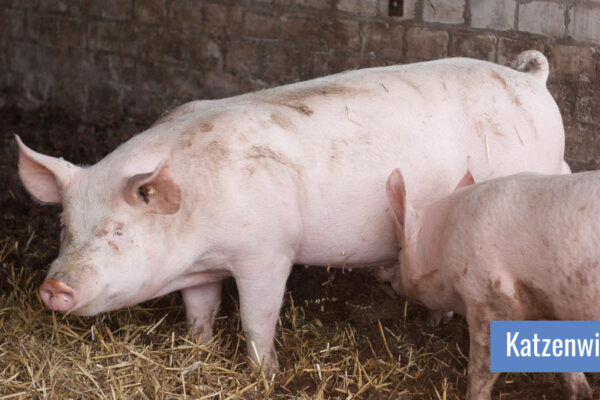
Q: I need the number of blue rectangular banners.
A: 1